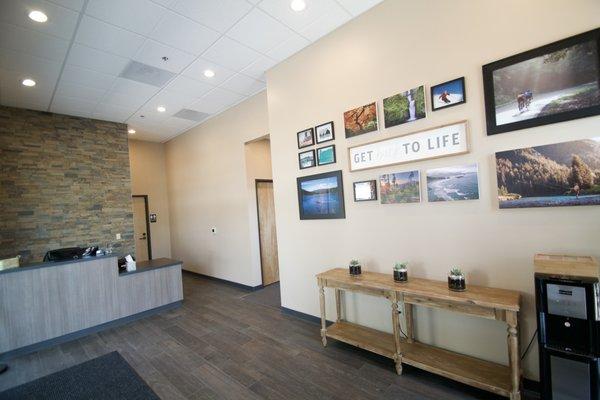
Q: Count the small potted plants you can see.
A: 3